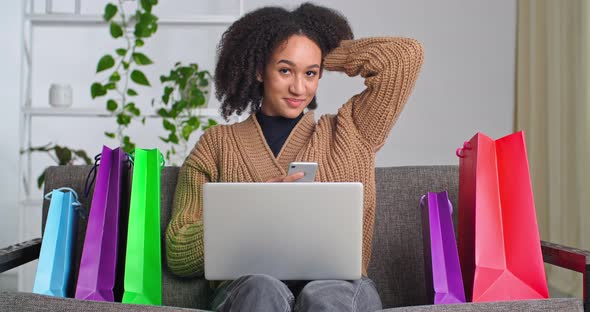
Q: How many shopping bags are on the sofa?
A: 5